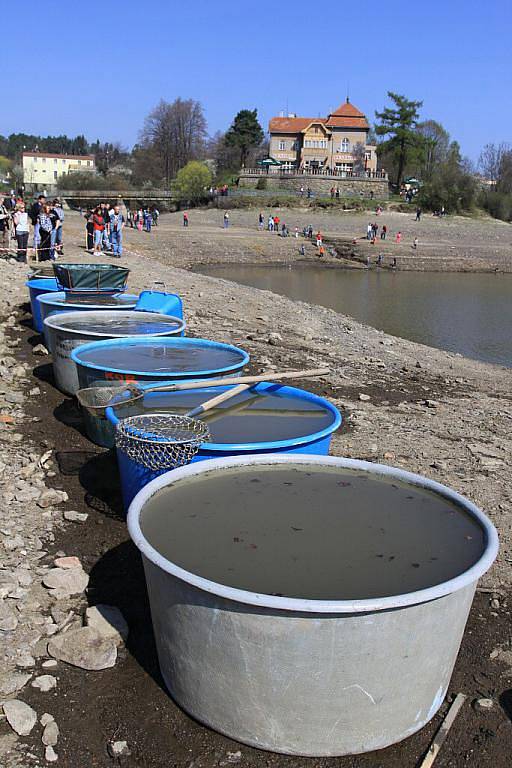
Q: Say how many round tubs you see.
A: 6